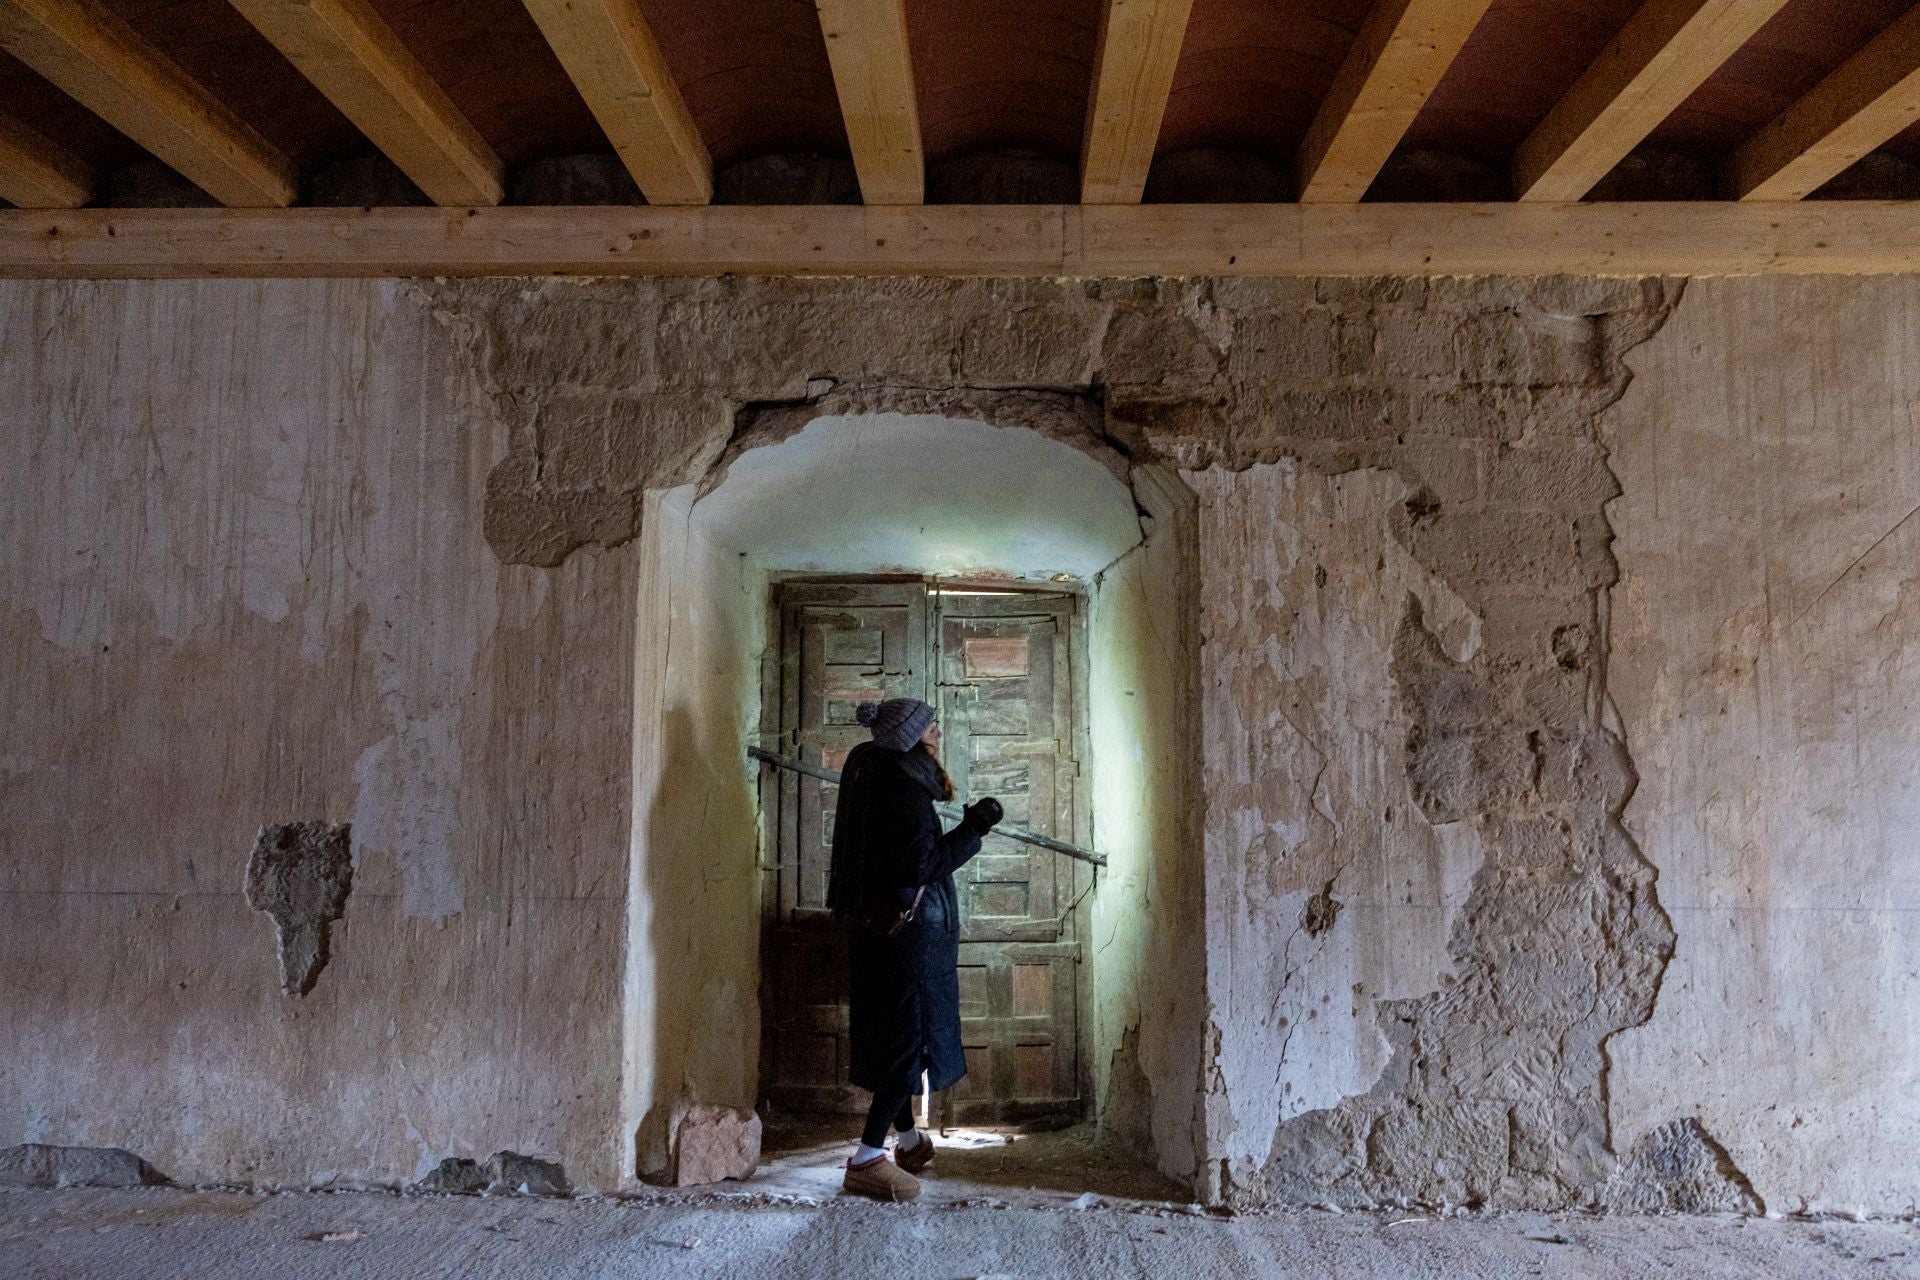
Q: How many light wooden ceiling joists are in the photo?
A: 9